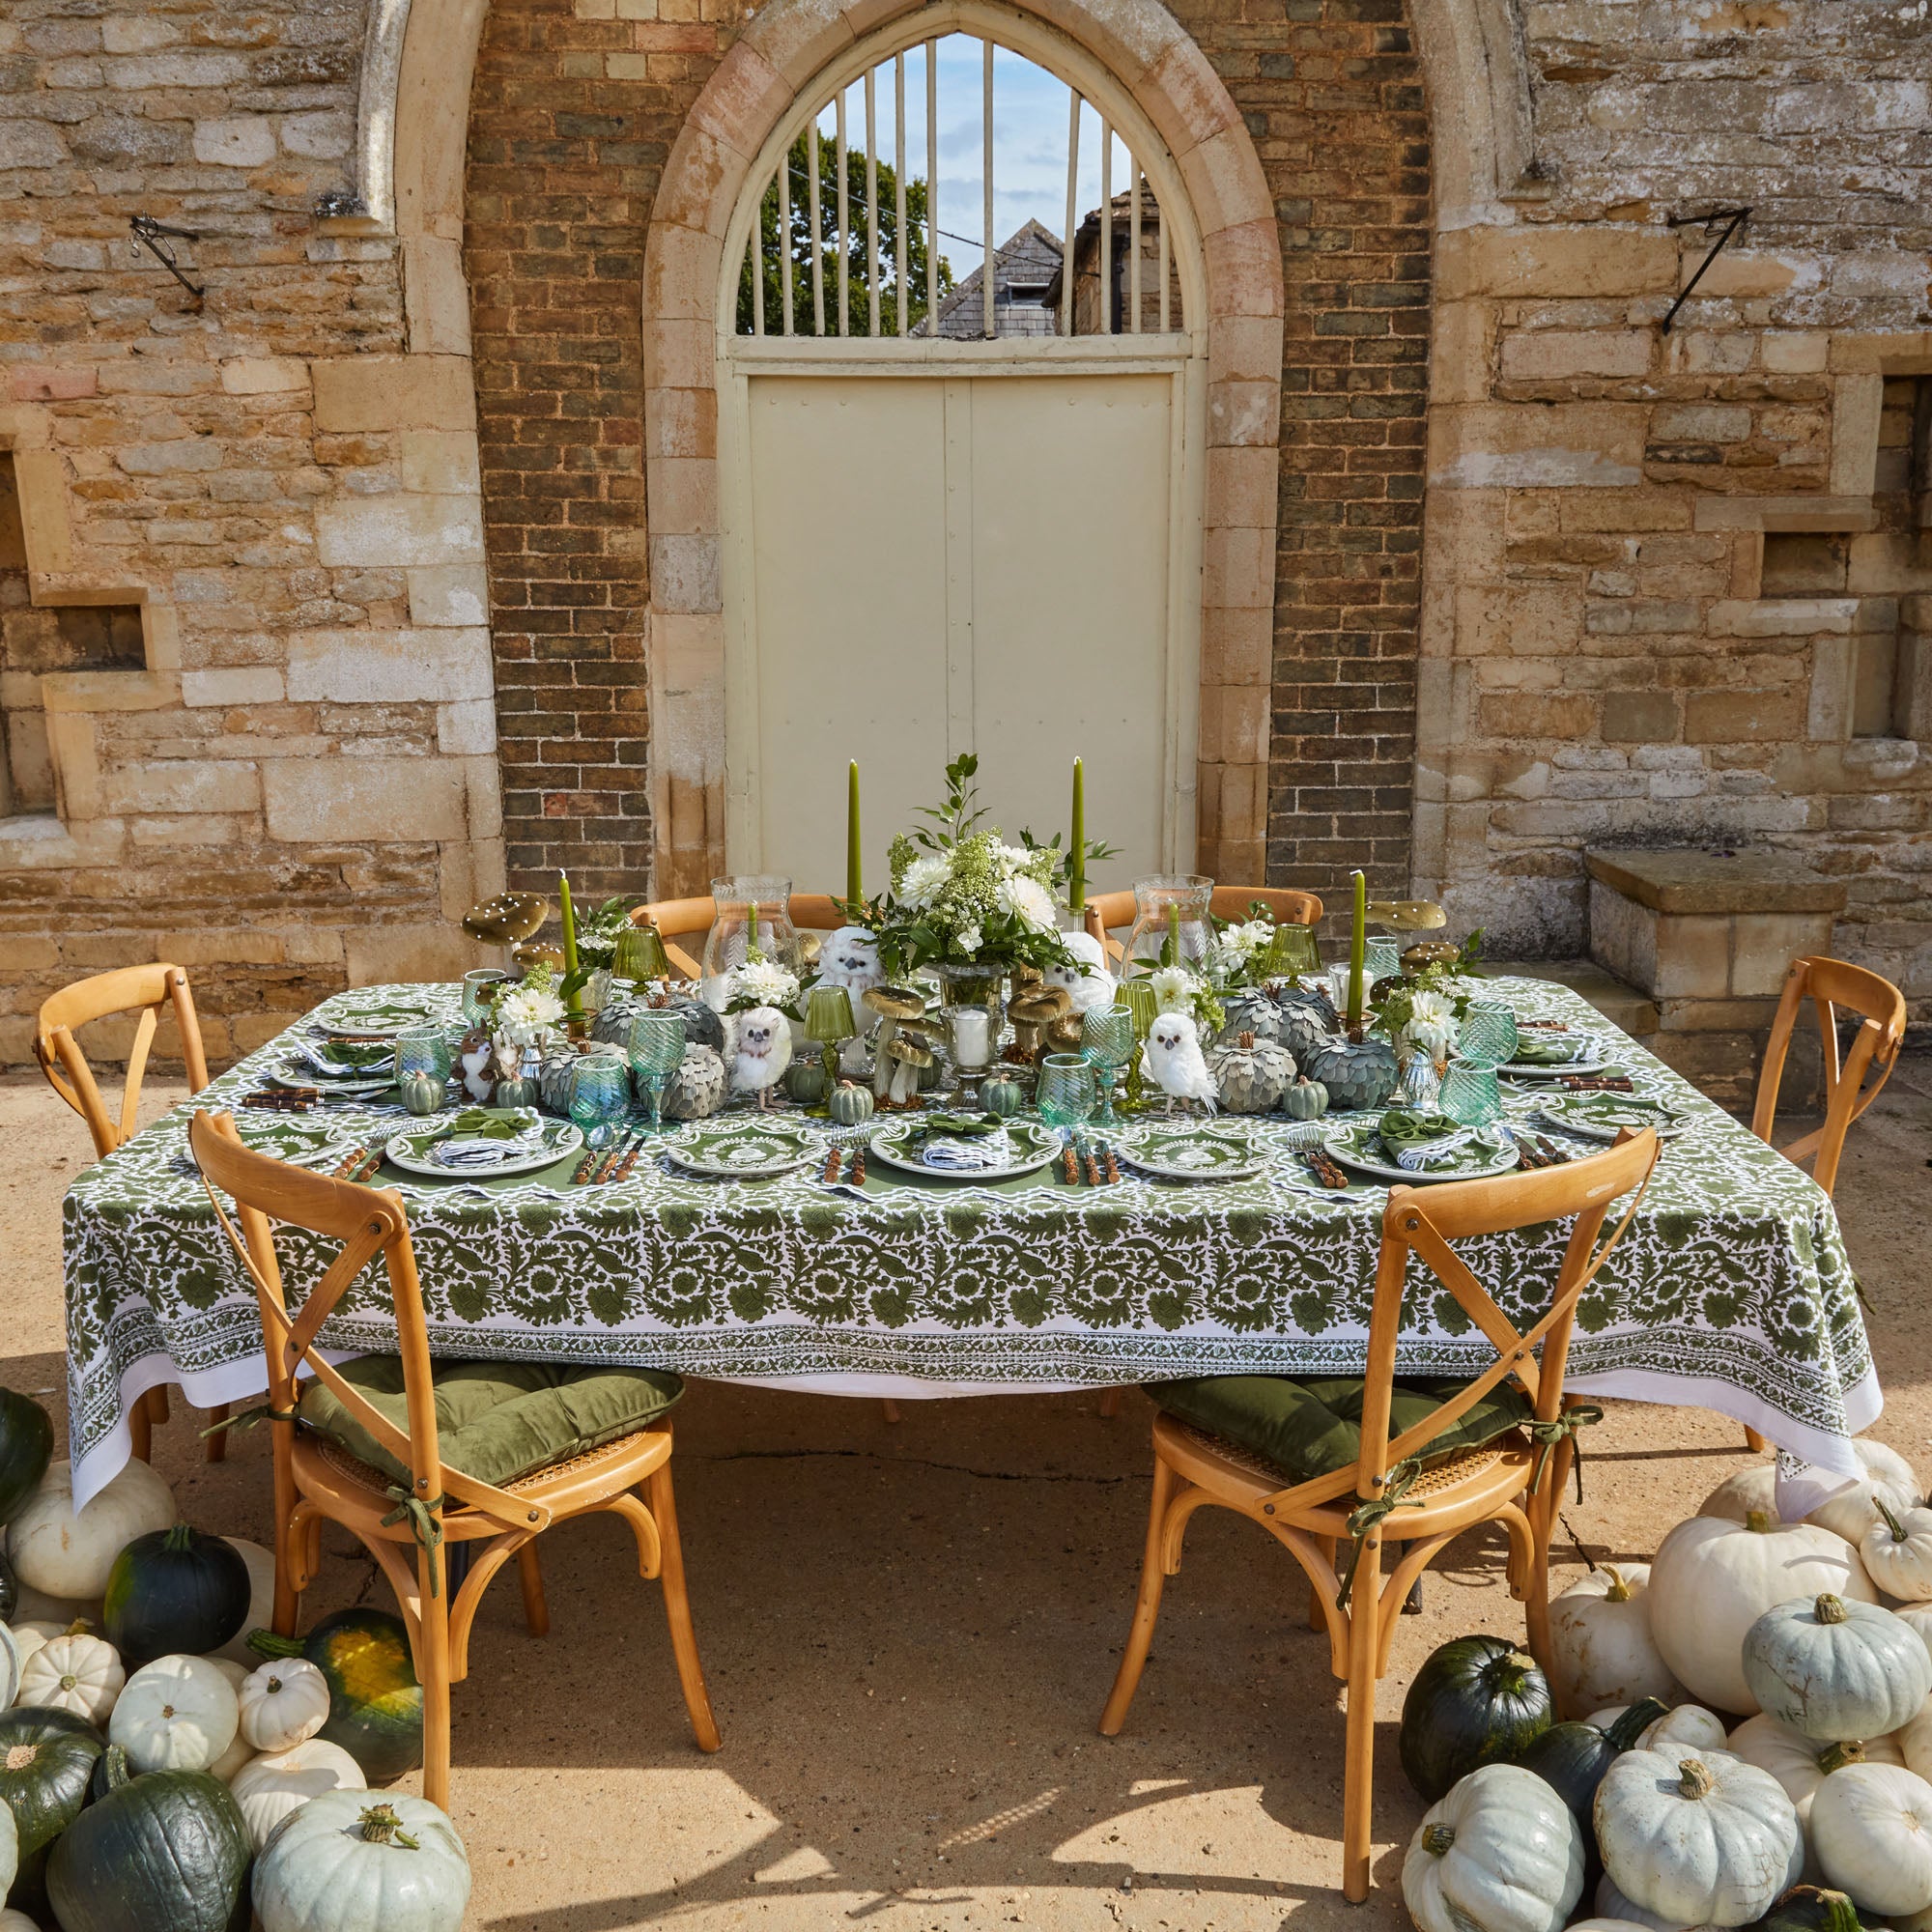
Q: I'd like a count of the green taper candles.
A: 6